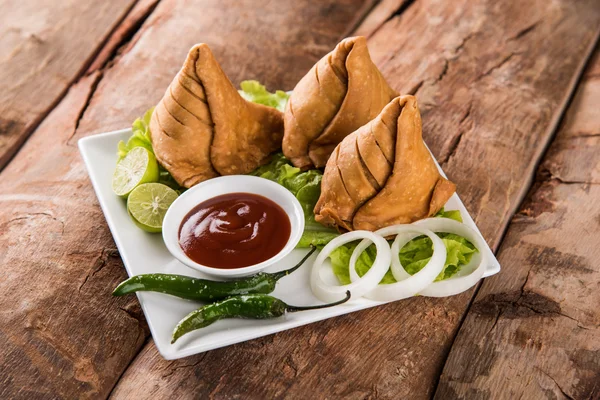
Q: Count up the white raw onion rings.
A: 3